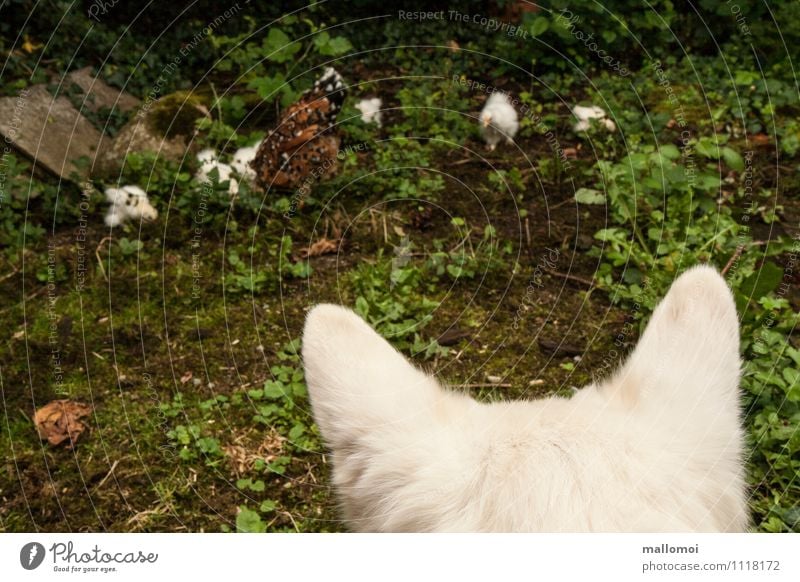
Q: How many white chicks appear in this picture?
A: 6